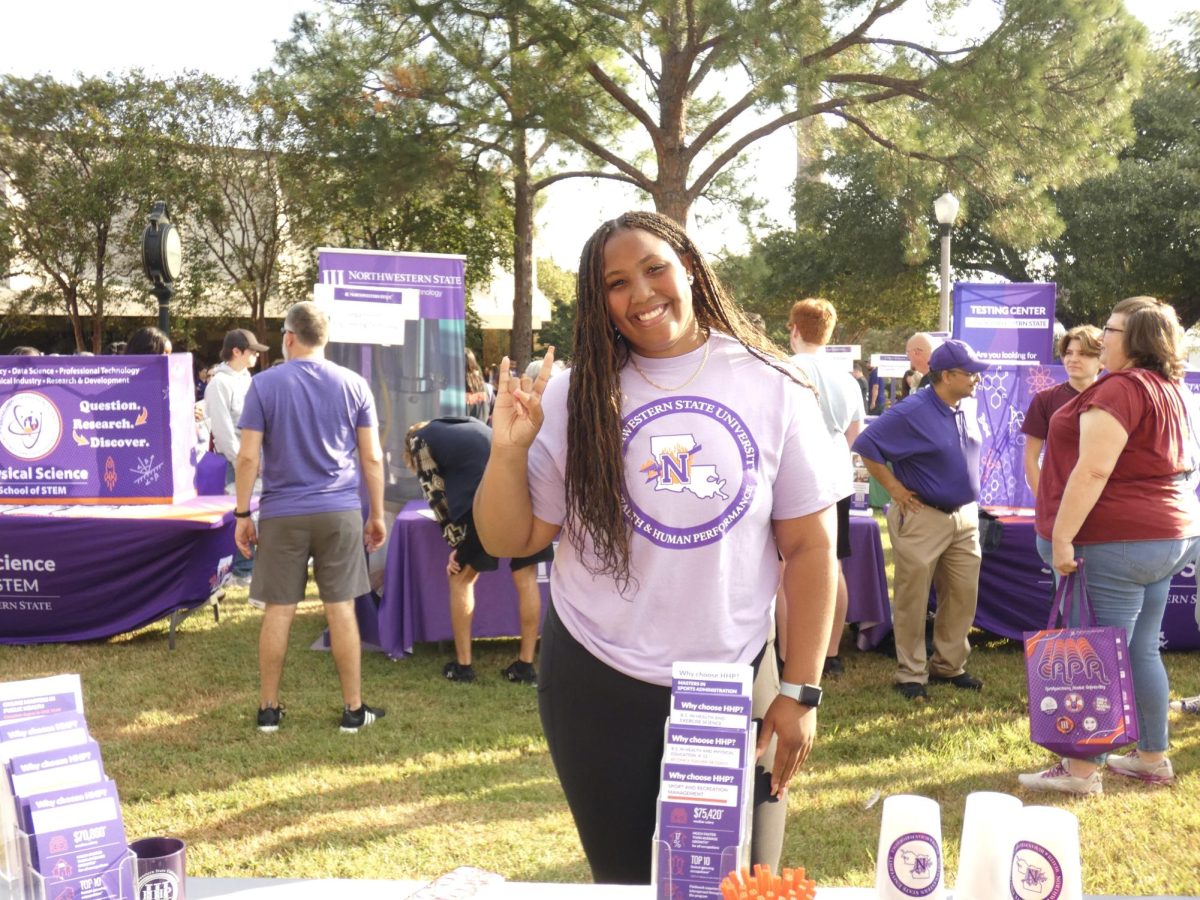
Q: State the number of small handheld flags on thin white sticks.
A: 0